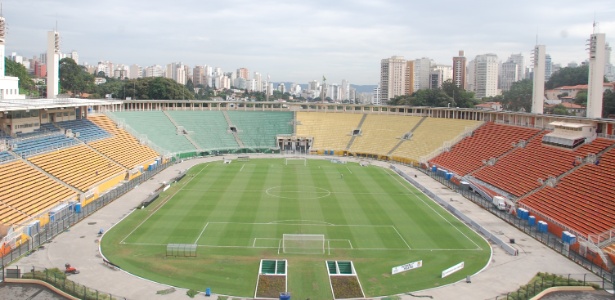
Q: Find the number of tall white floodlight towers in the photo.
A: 4